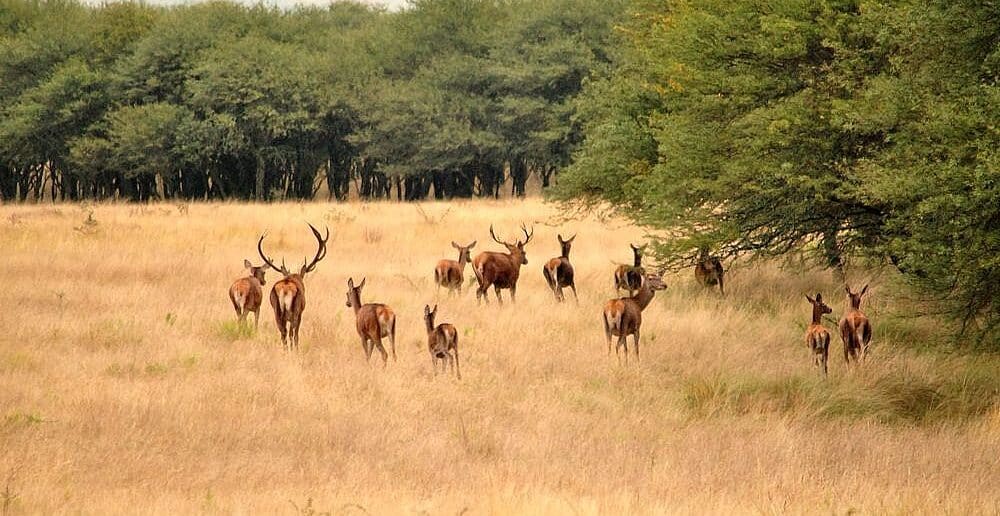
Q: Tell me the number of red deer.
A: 12